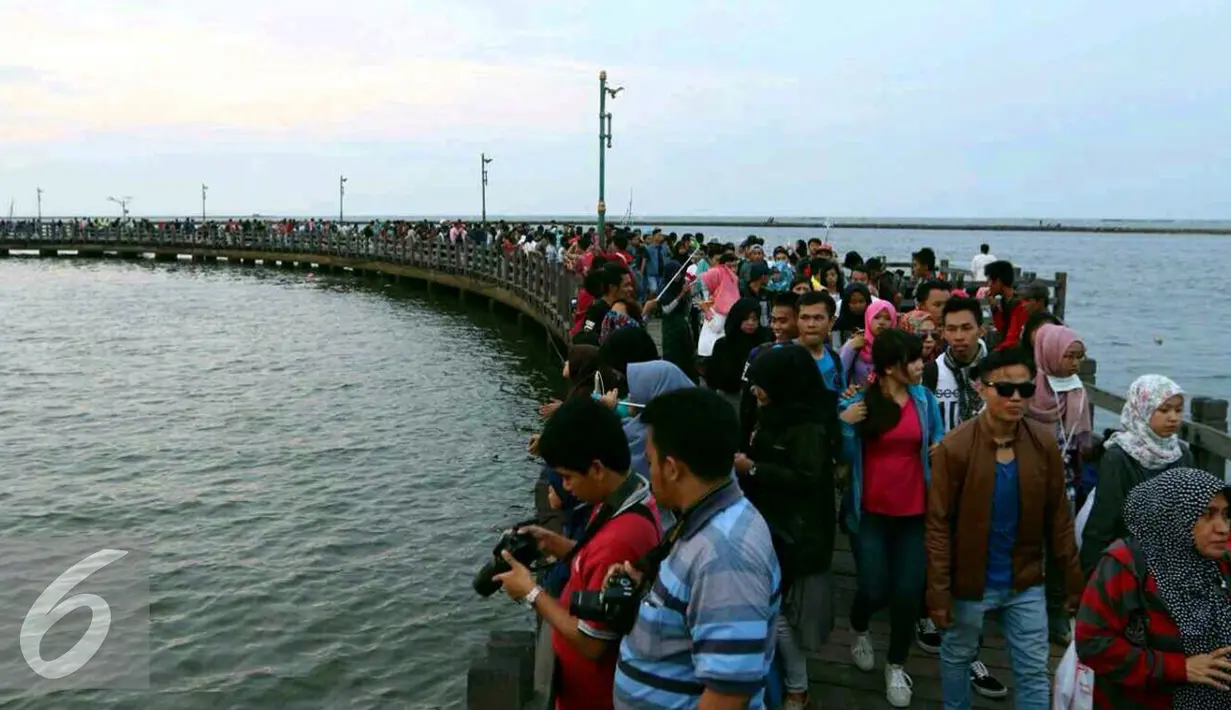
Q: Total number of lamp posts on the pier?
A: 6